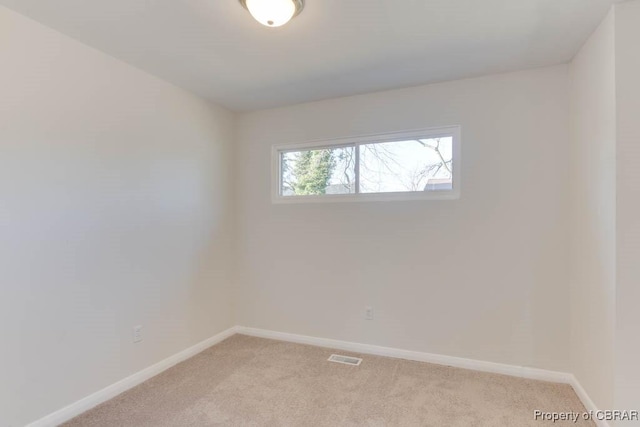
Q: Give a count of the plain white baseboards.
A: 3